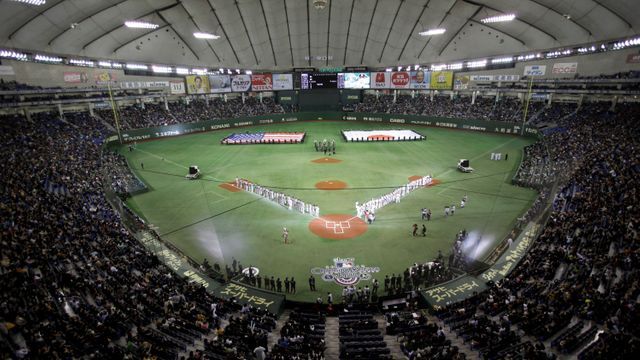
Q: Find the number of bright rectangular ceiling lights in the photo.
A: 5